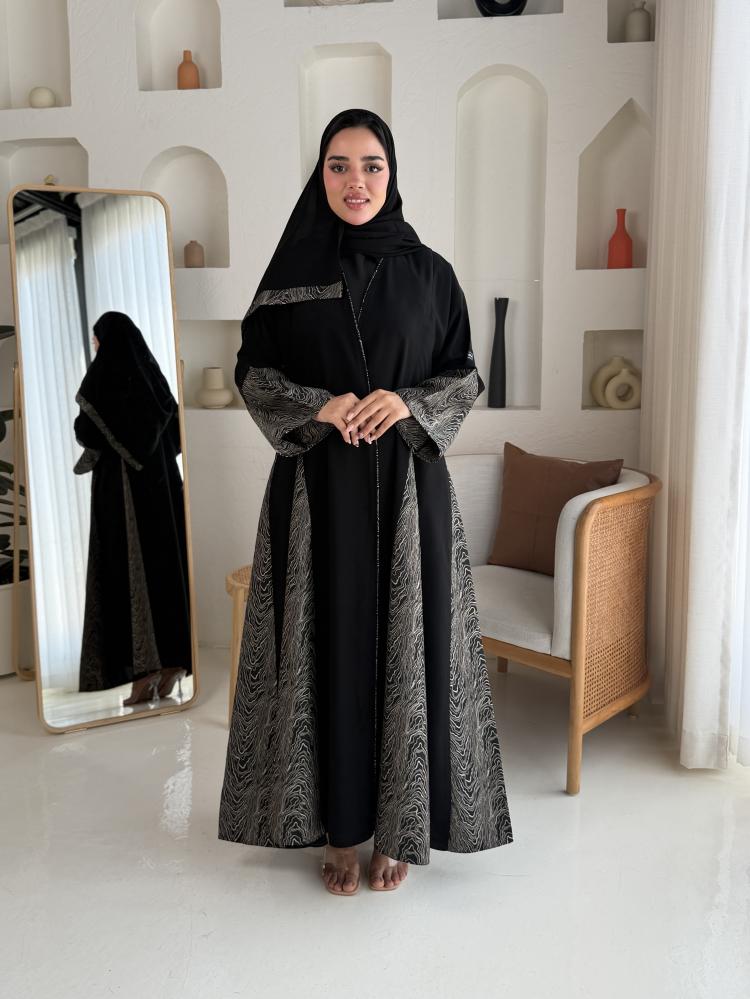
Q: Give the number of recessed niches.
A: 12